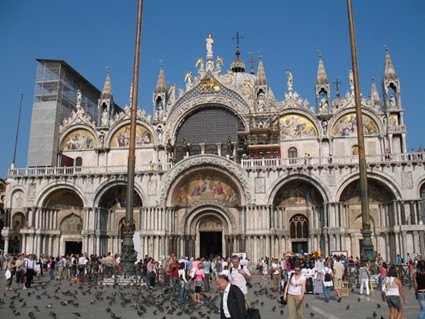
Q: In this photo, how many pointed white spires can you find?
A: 6